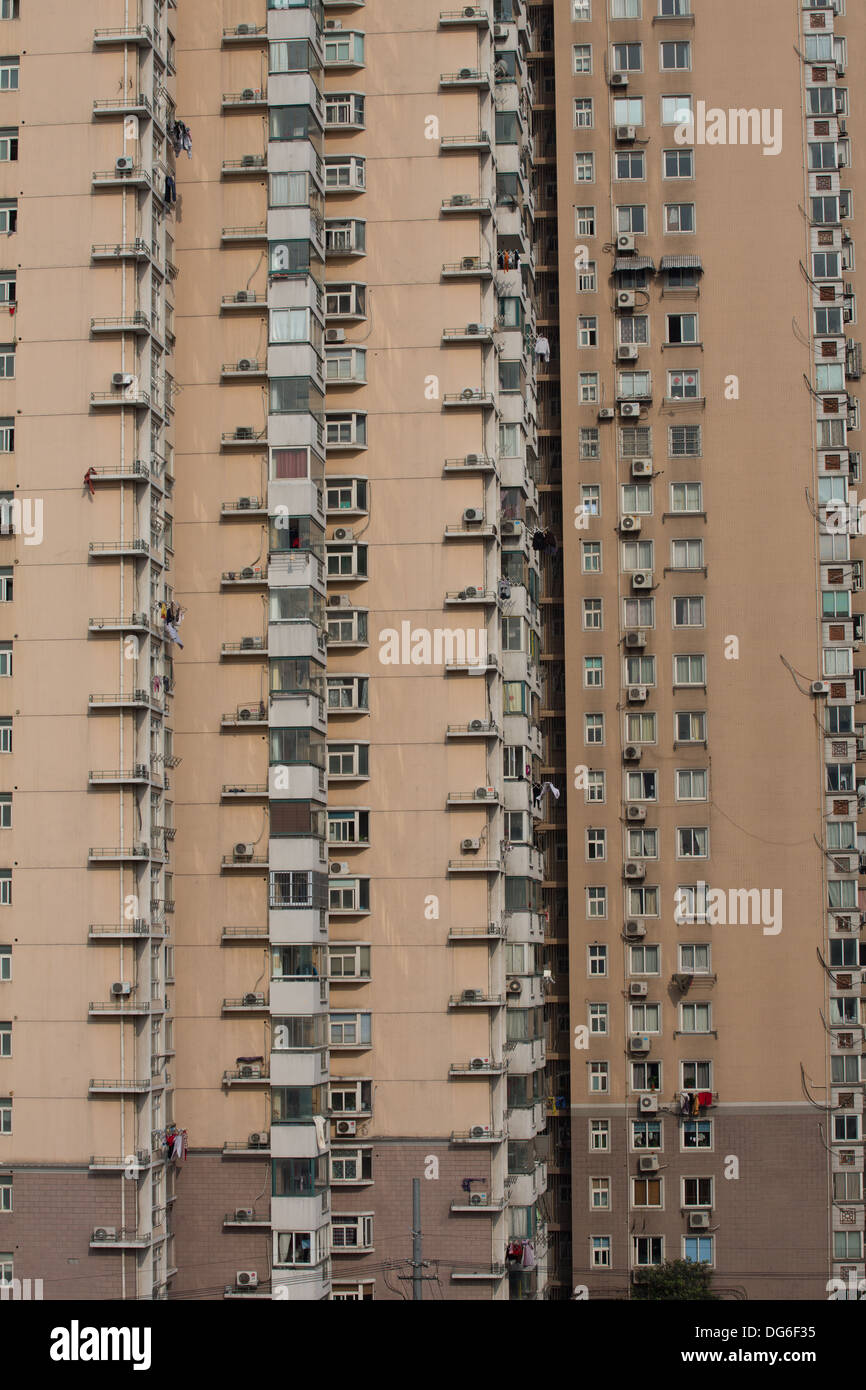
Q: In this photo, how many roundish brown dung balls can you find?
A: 0